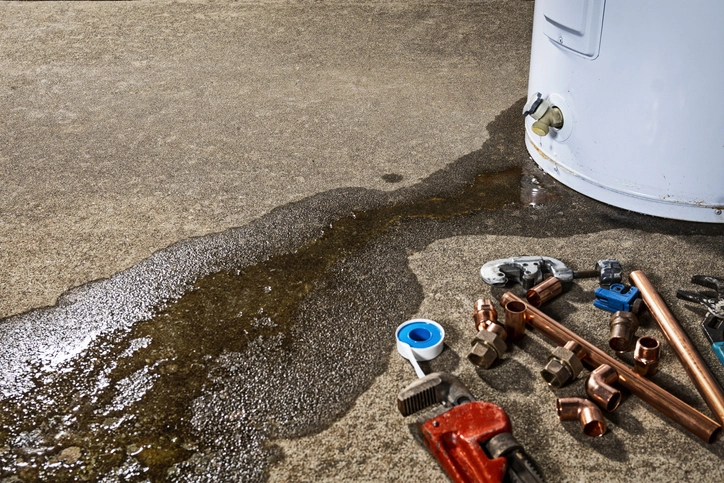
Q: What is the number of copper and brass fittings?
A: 9